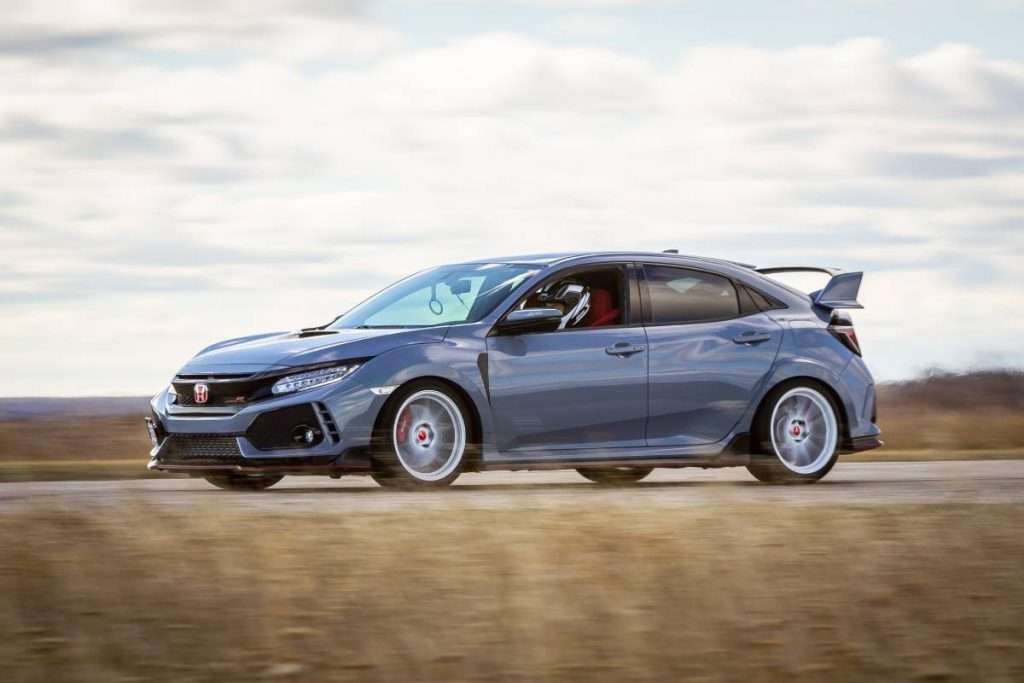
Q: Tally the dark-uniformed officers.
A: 0